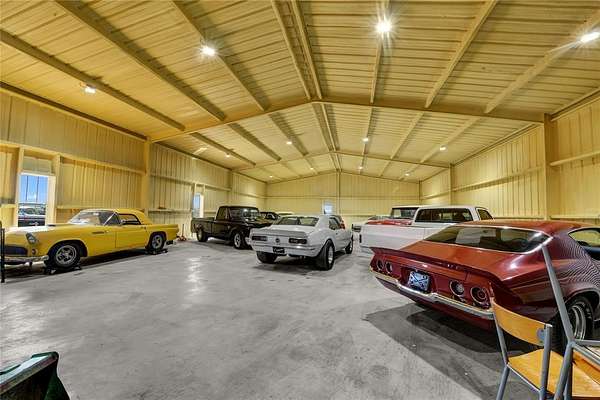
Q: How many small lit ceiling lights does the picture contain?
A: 12